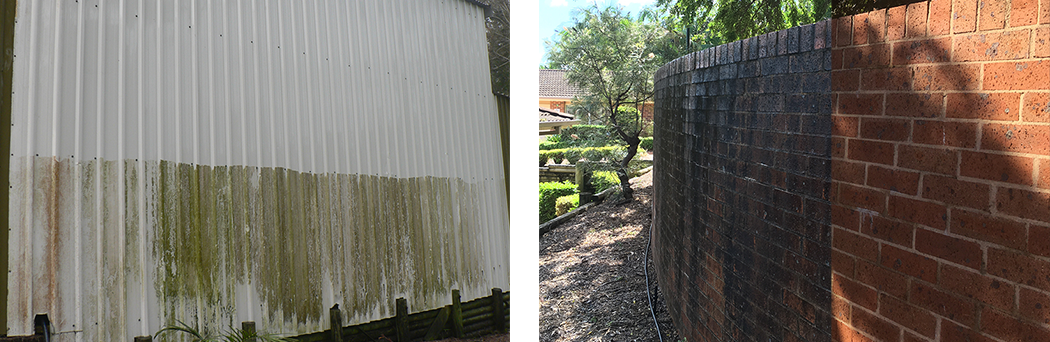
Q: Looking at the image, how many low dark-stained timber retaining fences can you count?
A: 1